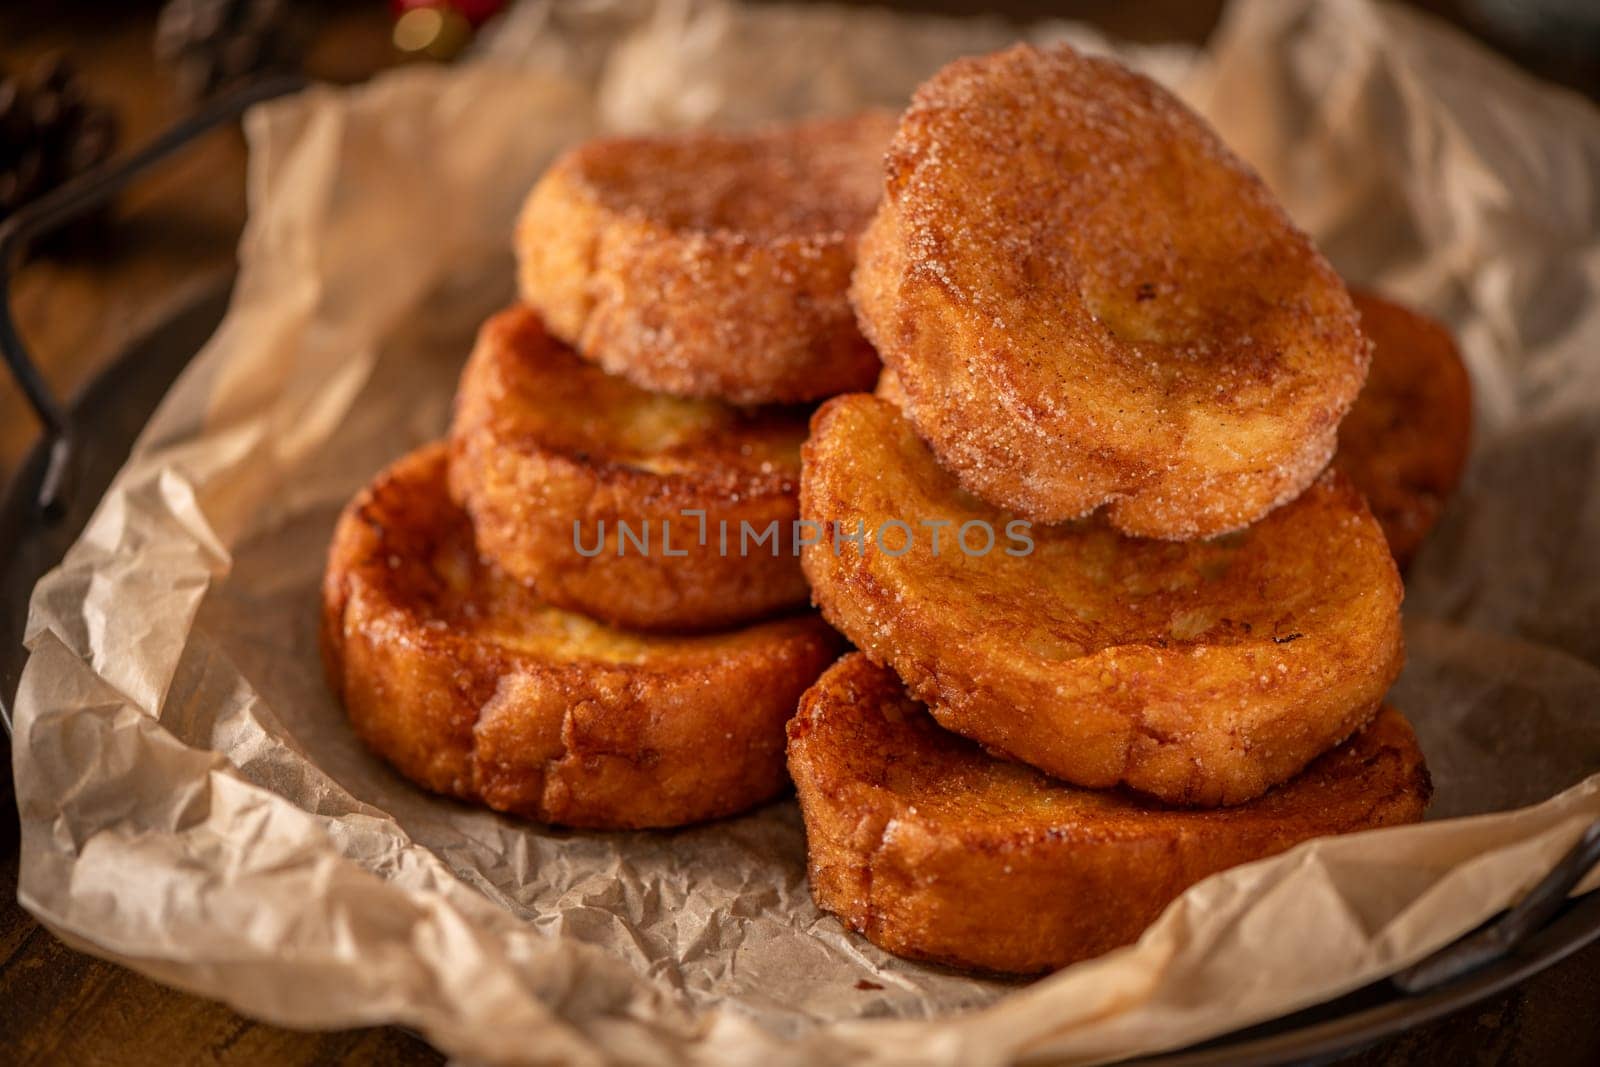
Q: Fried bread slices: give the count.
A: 7